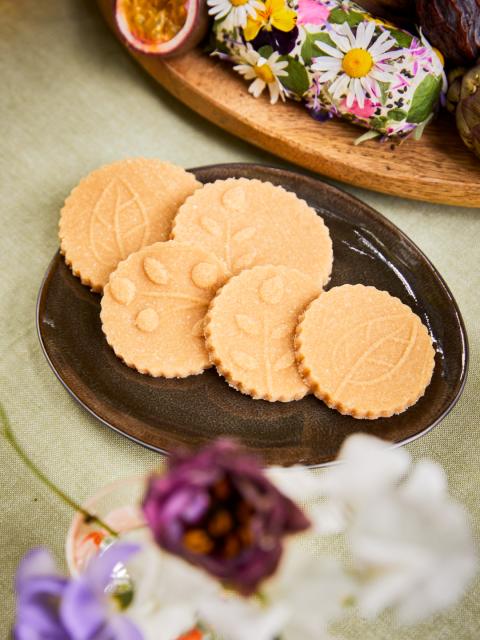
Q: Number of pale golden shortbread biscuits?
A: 5